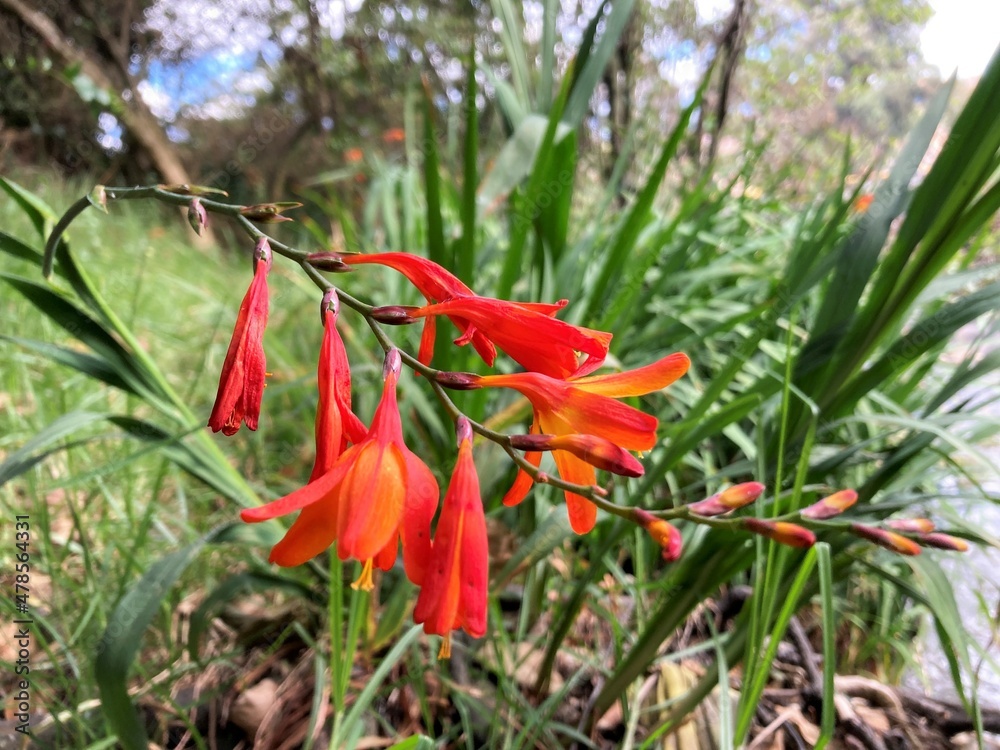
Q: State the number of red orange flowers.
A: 7